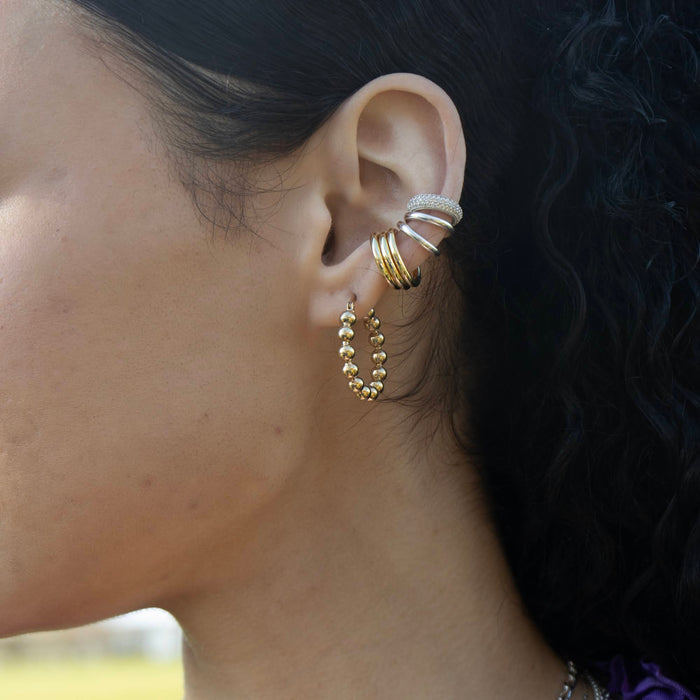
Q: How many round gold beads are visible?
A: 12